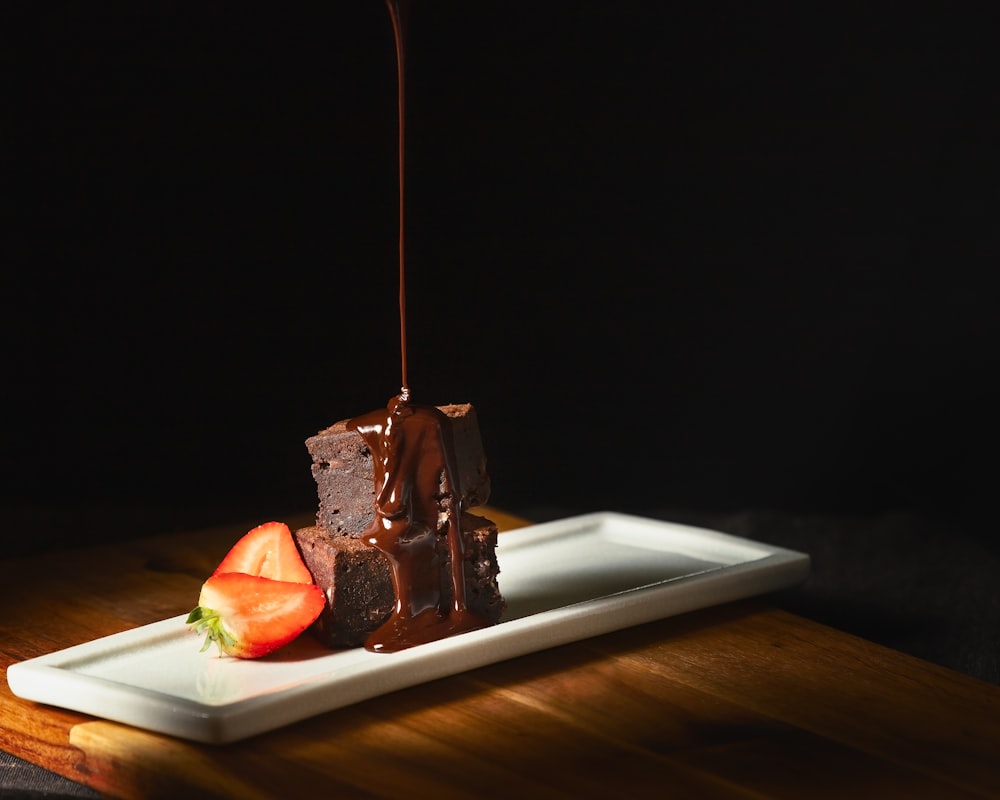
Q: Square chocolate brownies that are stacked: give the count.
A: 2